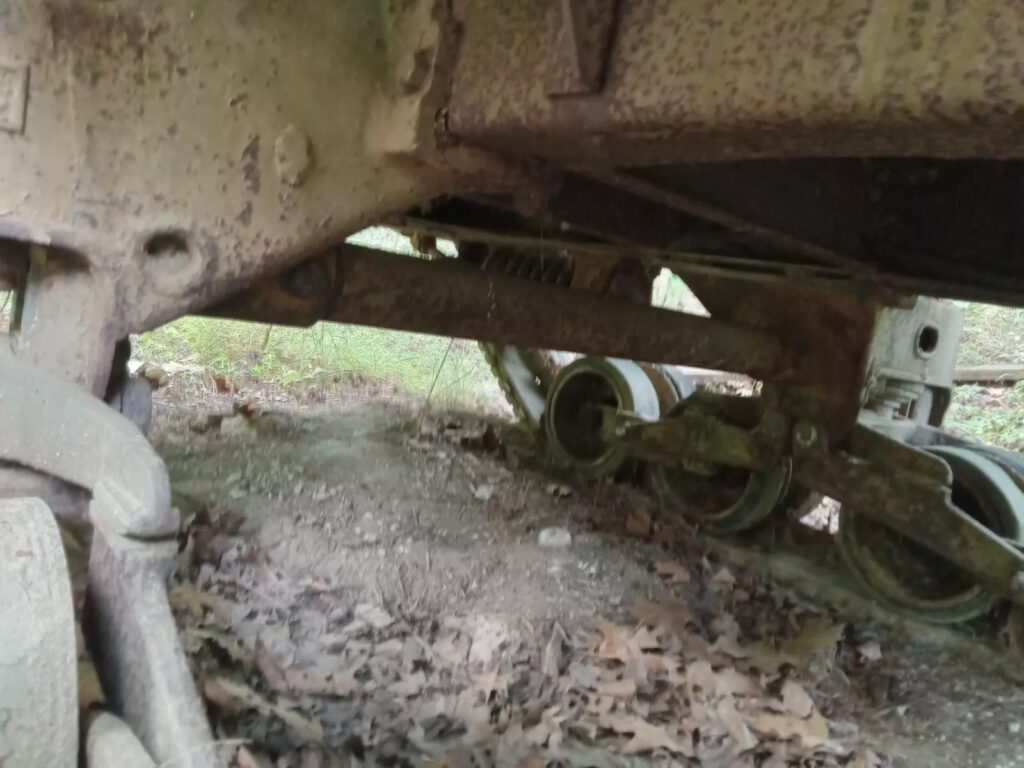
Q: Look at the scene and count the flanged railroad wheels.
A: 0